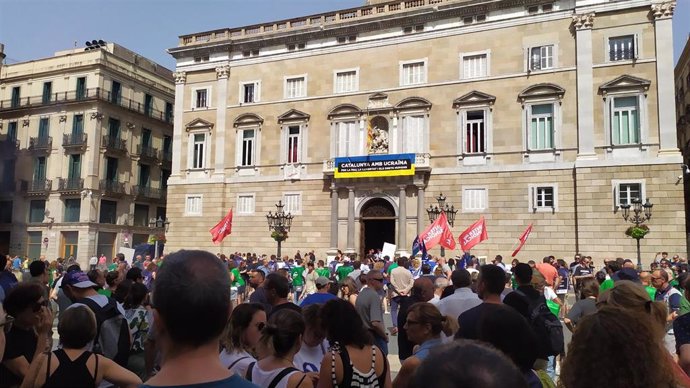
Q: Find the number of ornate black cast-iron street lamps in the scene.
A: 4